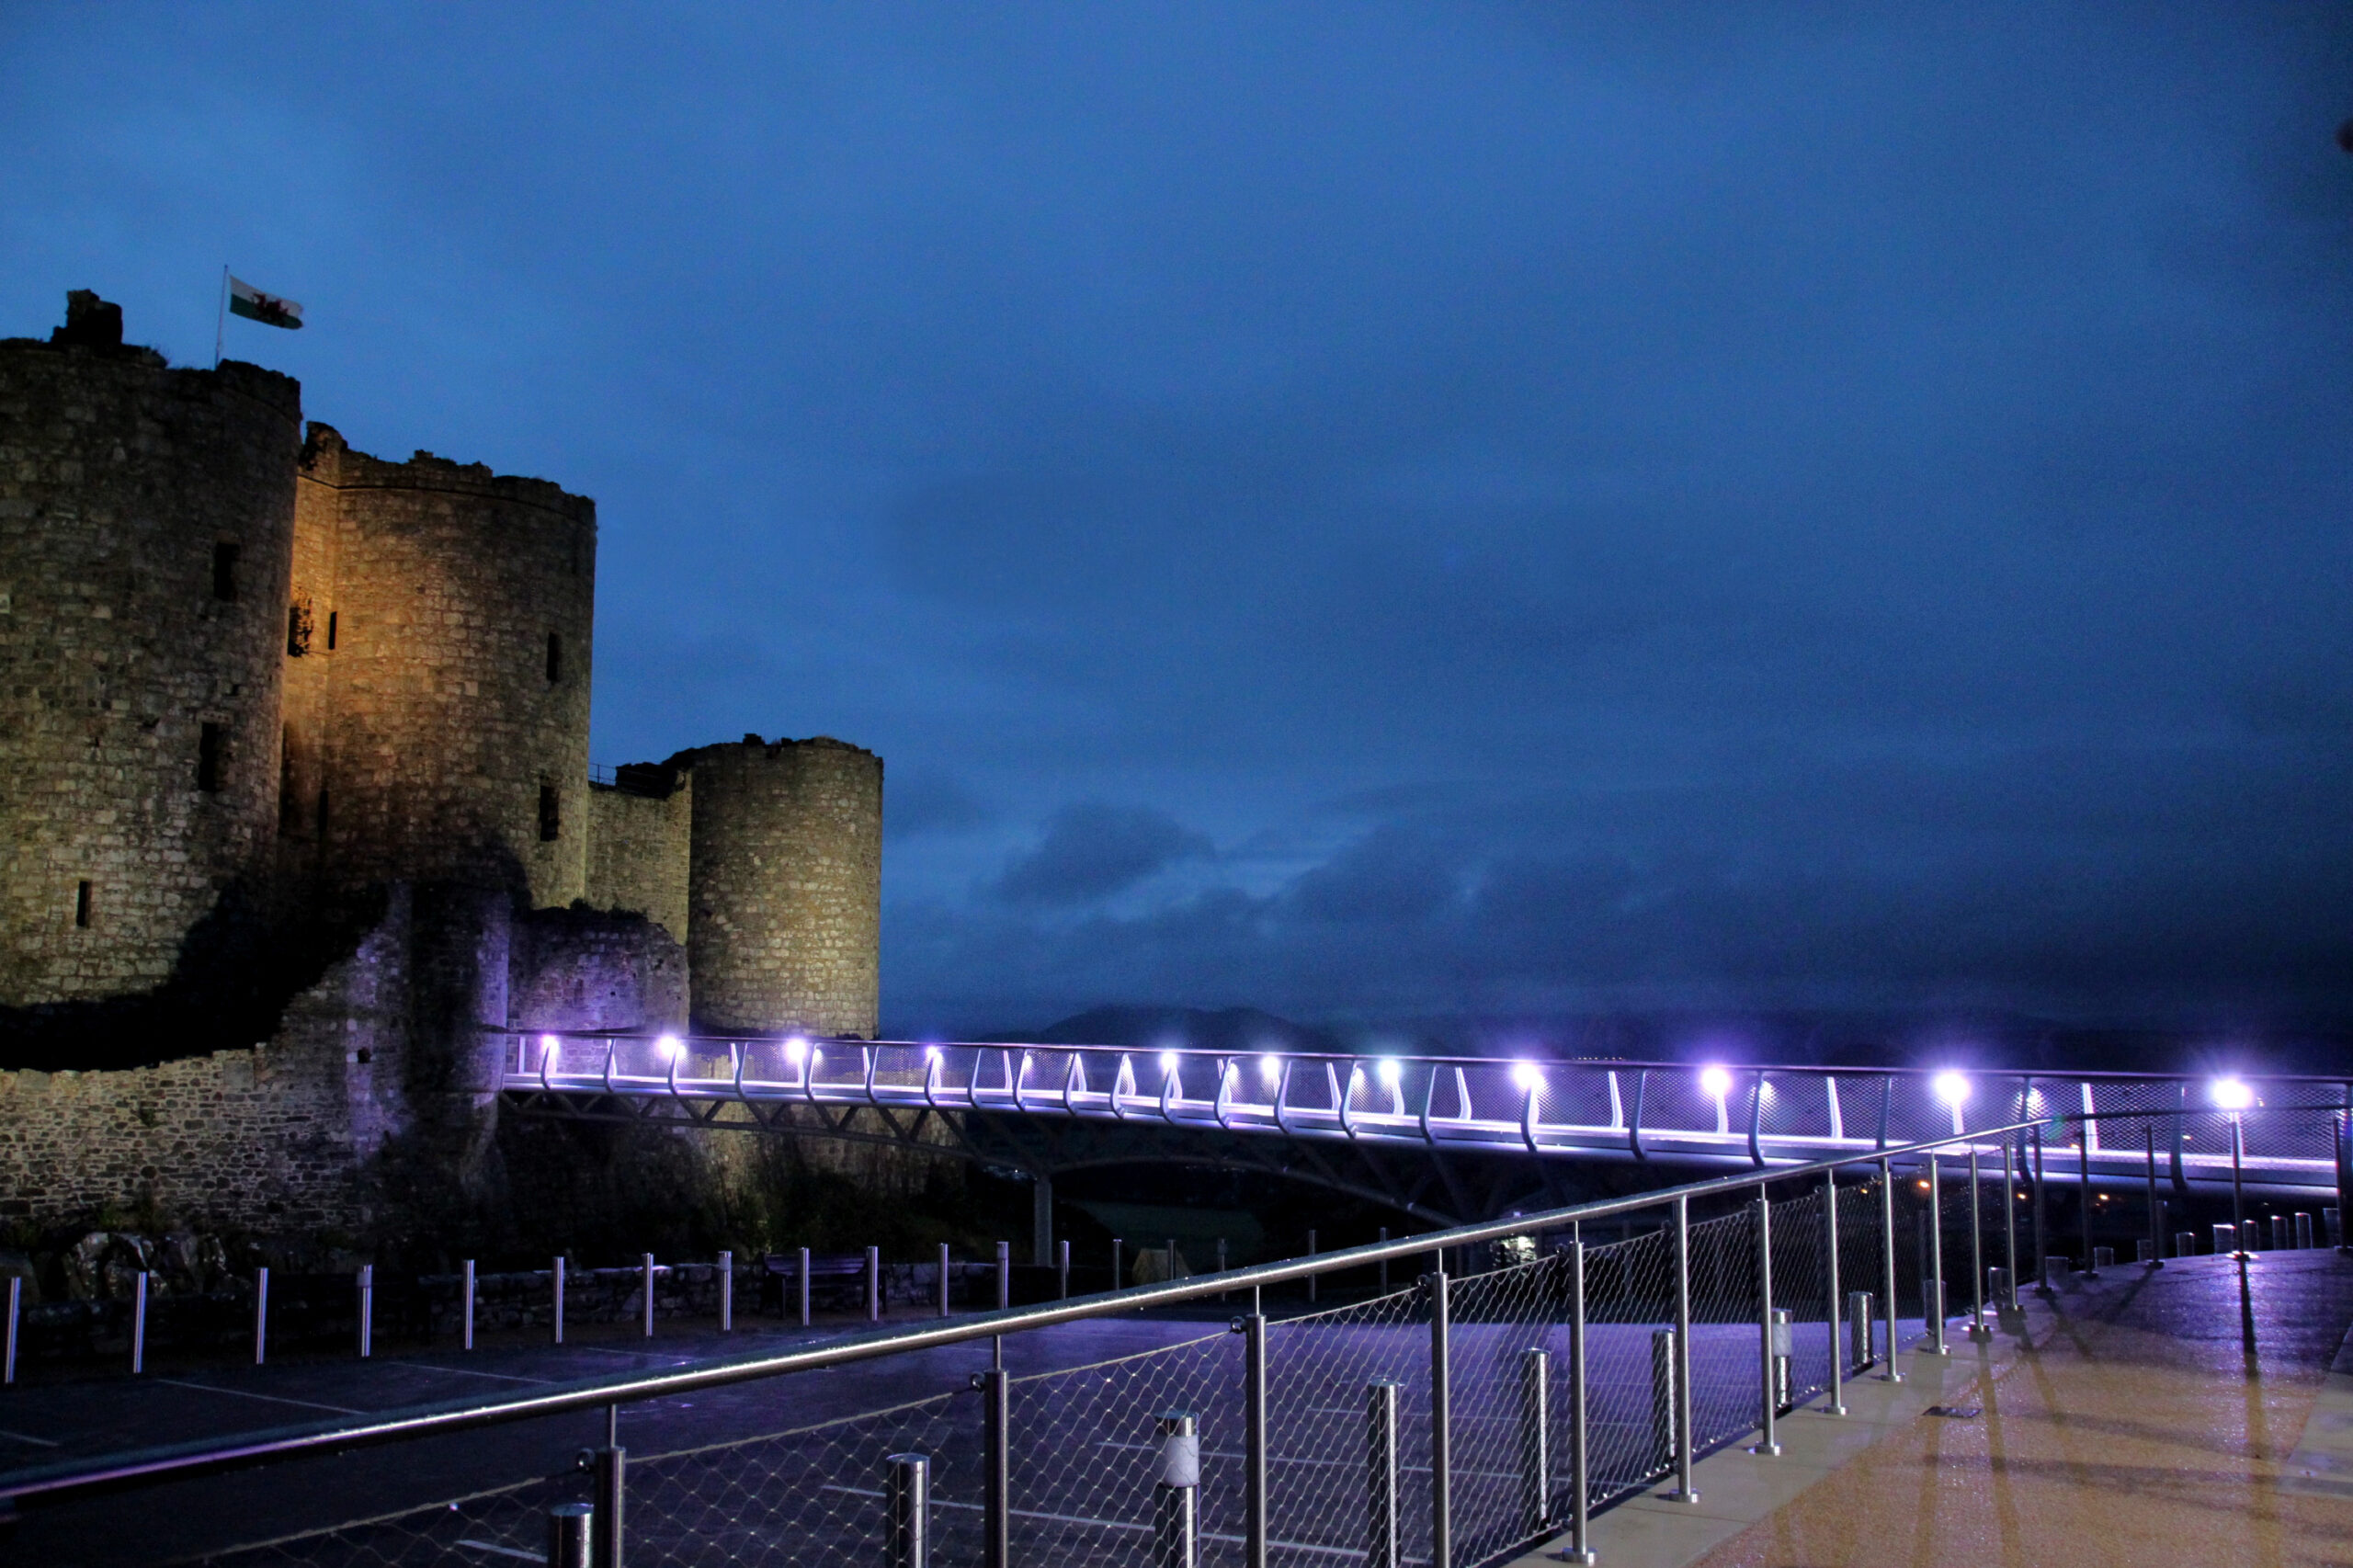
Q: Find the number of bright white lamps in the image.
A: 11